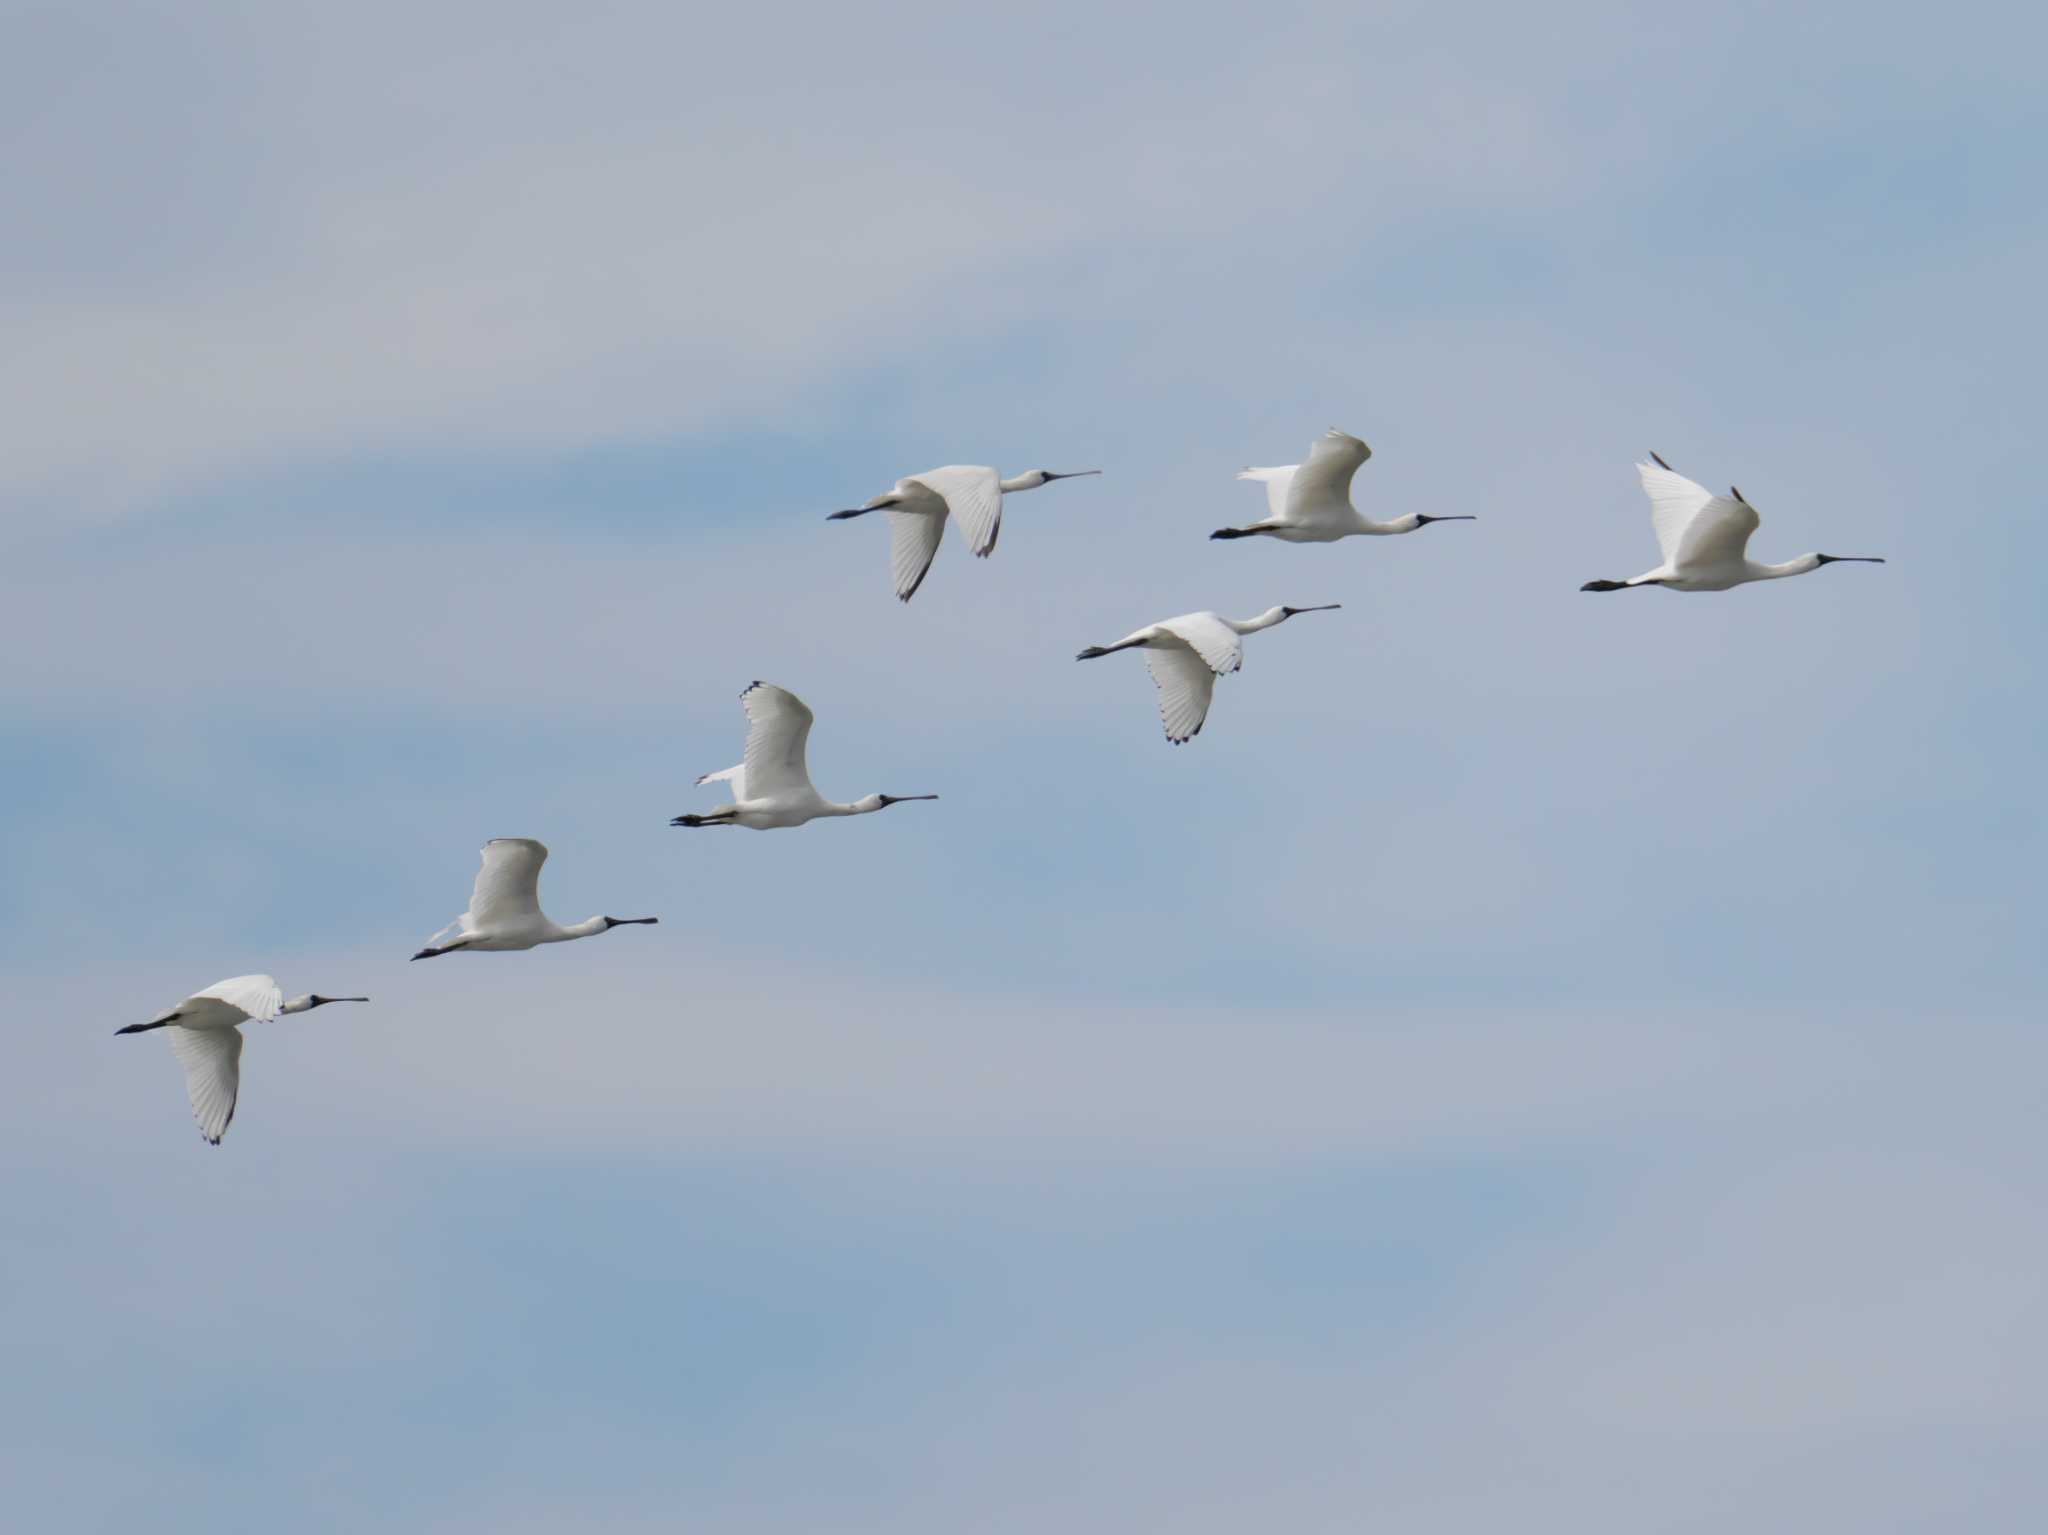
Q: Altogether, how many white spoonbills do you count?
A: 7